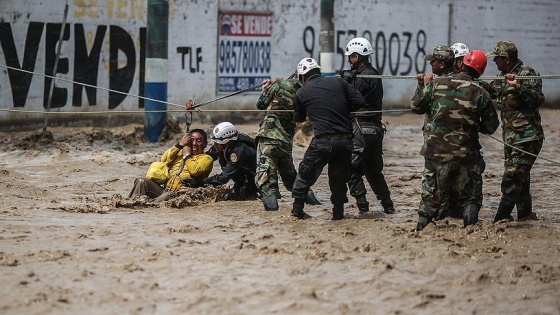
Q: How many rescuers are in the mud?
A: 8